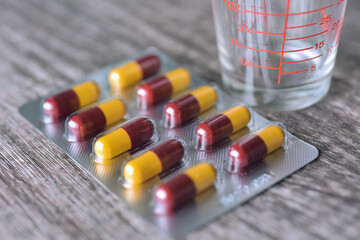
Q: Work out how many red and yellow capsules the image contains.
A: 10